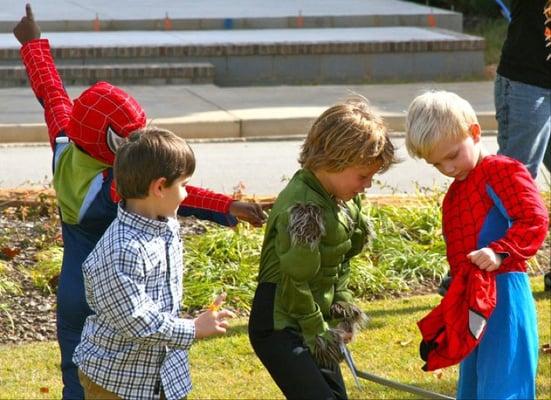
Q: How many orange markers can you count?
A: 4